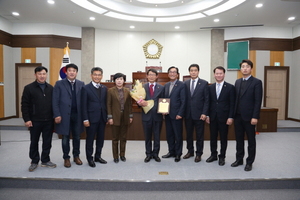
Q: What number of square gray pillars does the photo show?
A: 2